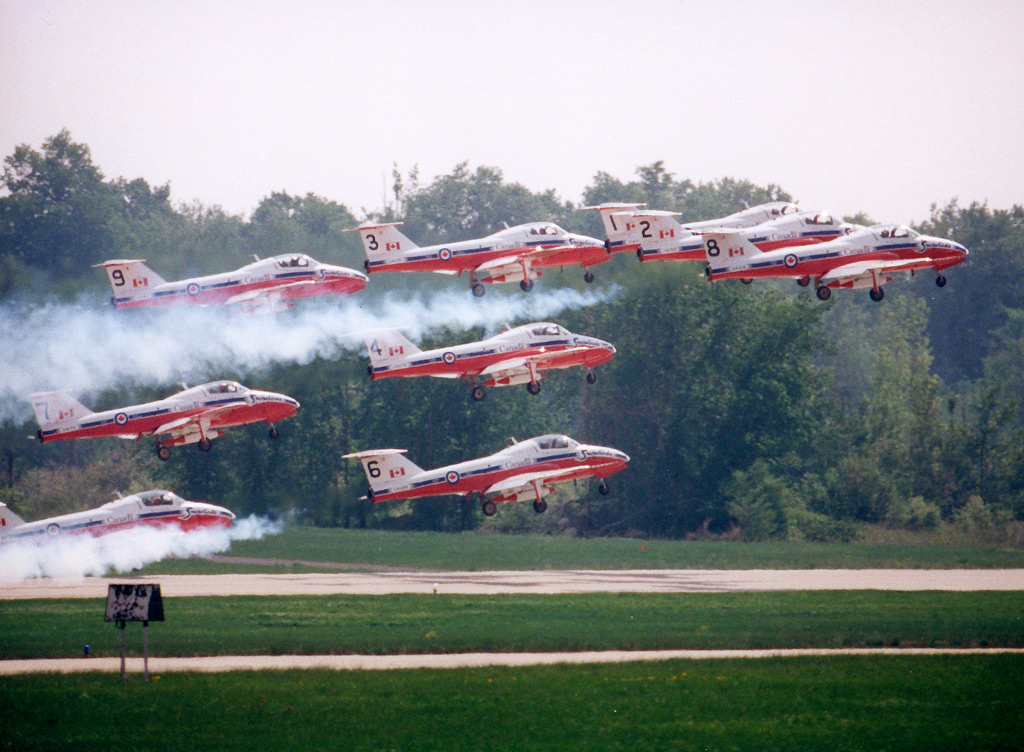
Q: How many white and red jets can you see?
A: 9